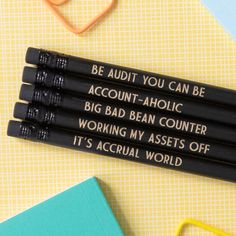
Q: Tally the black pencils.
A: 5